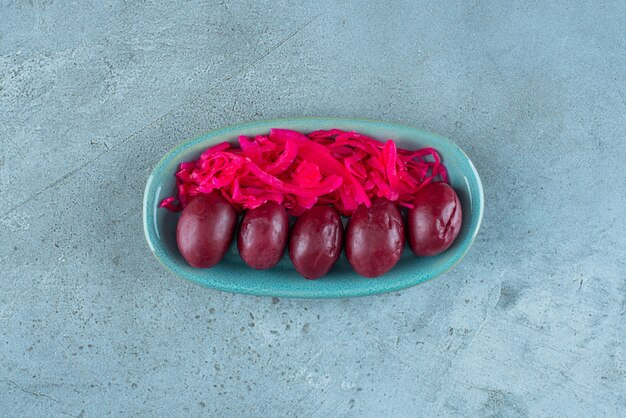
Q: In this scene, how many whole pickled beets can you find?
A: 5